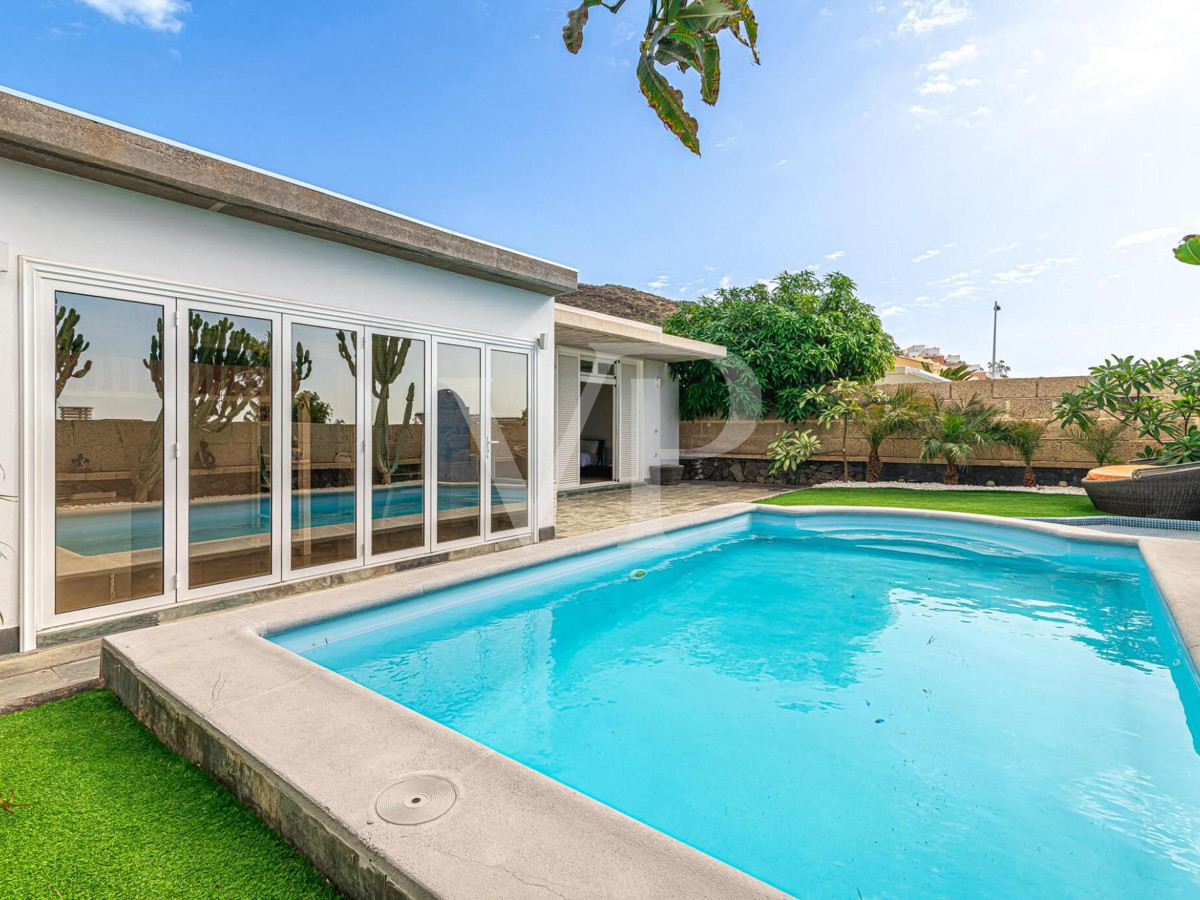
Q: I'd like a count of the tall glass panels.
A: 6